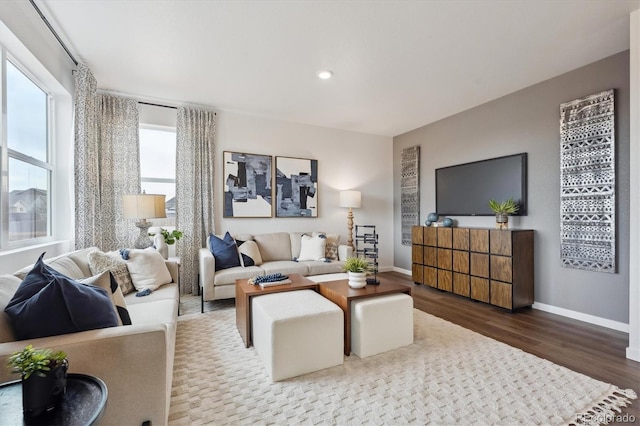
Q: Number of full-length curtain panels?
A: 3